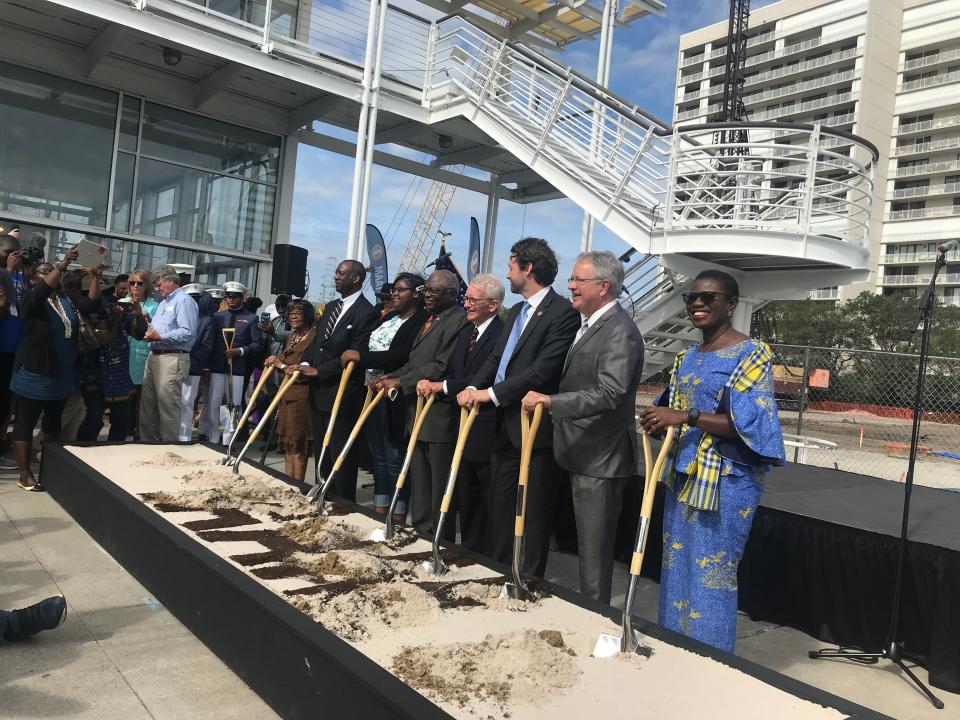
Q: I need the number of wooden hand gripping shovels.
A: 9